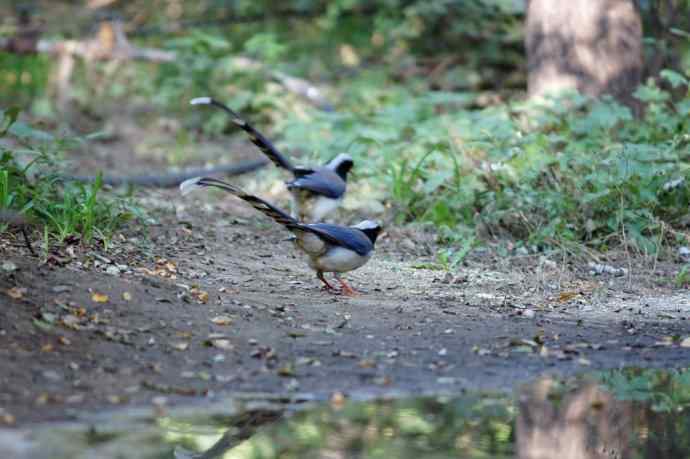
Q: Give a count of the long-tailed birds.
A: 2